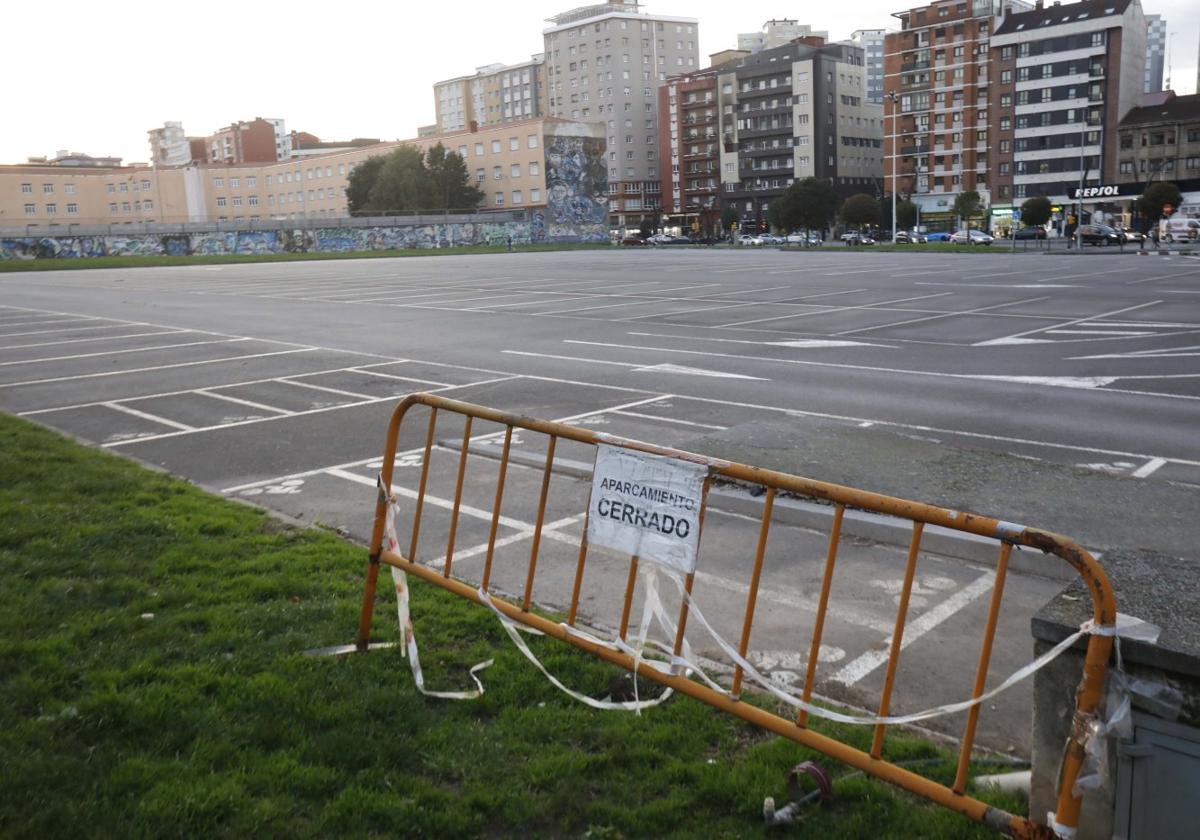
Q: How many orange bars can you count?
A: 11